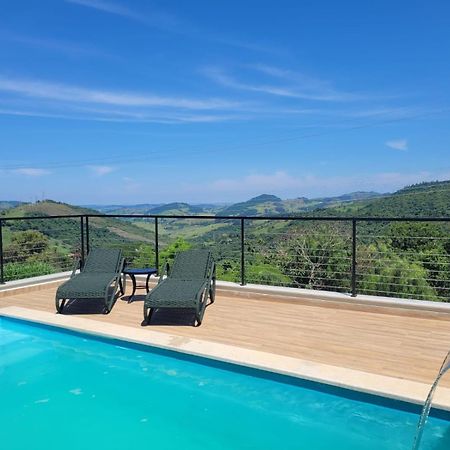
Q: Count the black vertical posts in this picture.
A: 6